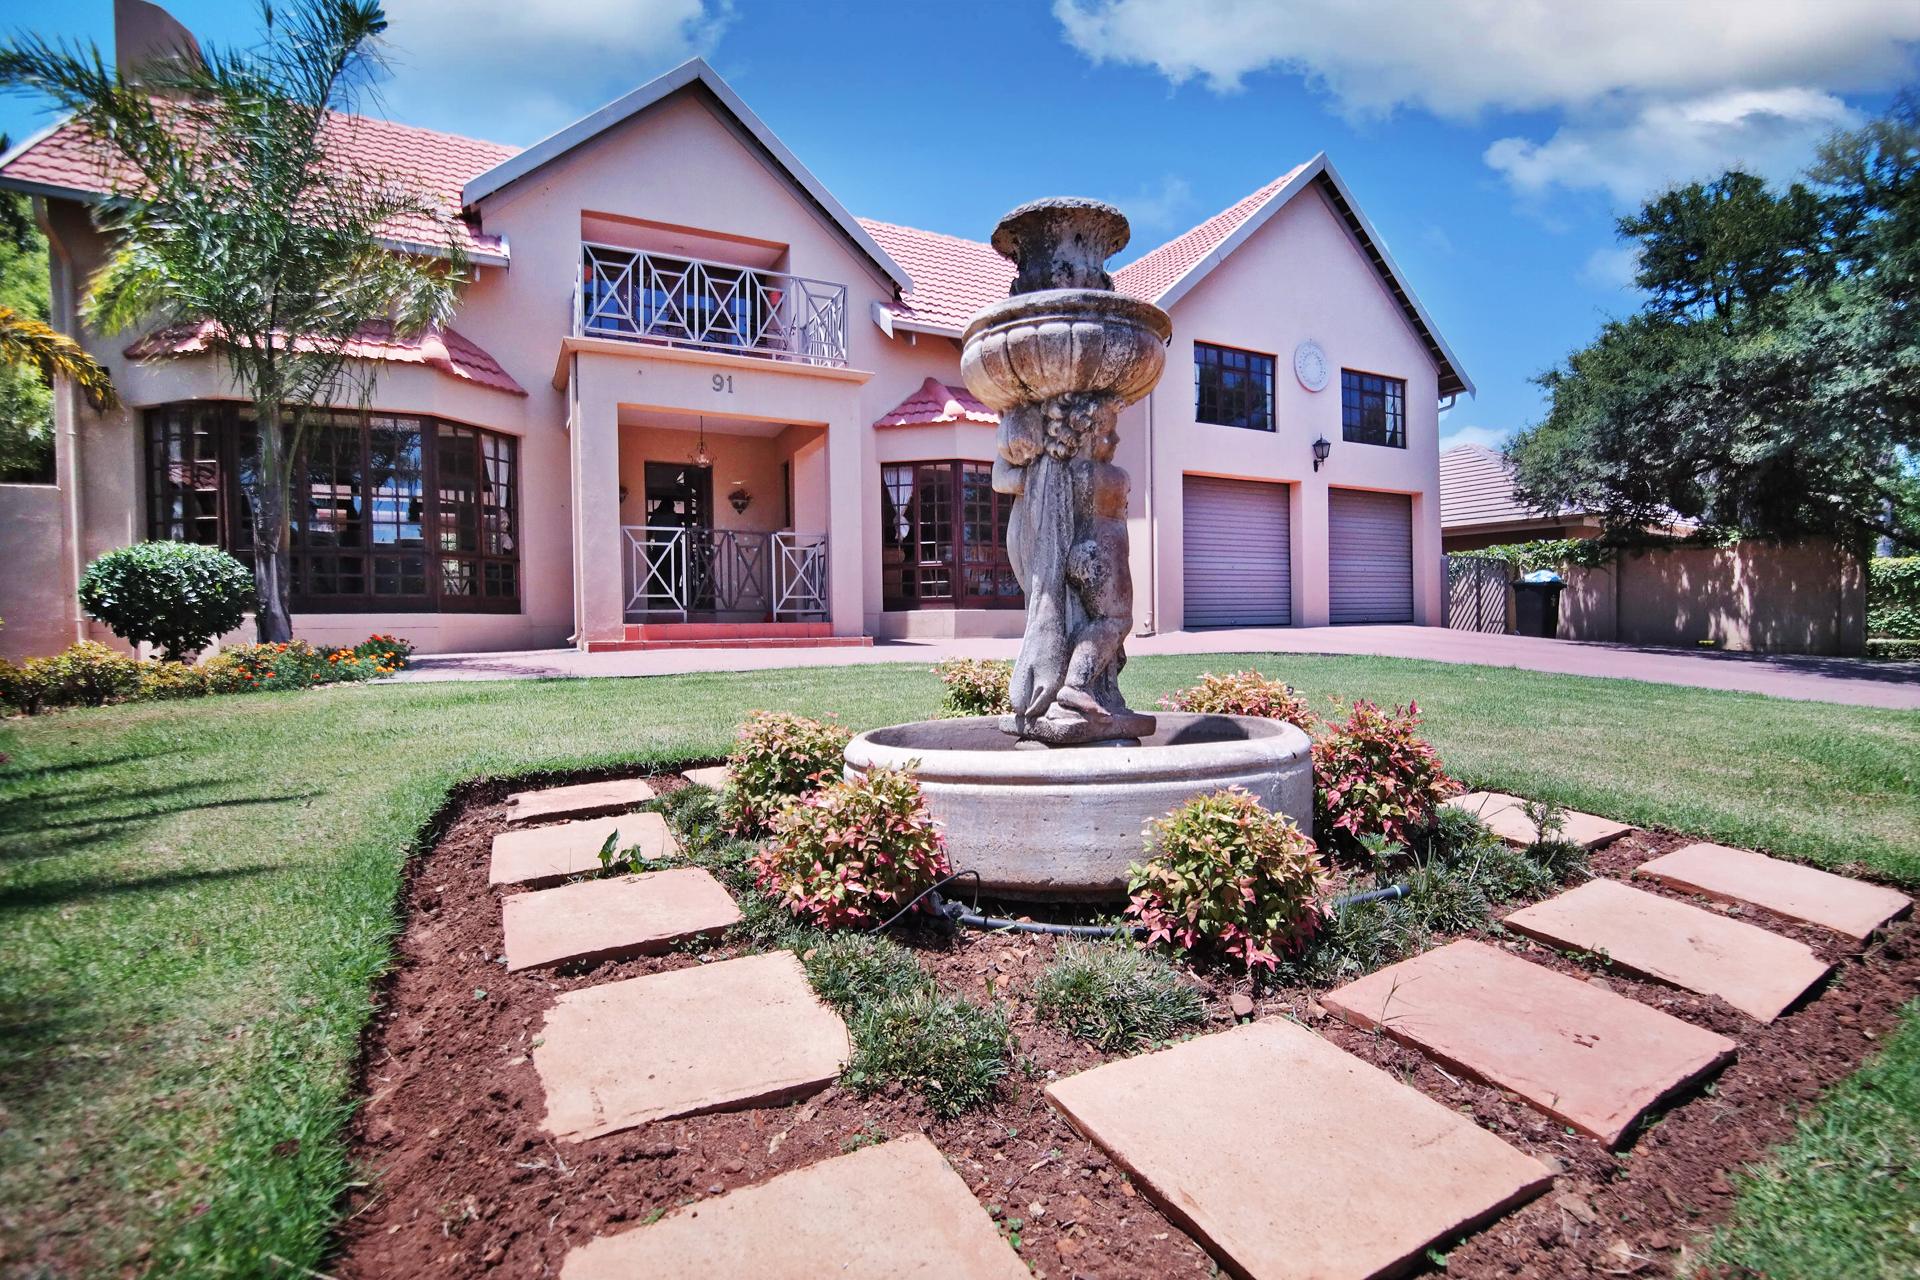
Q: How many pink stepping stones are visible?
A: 11